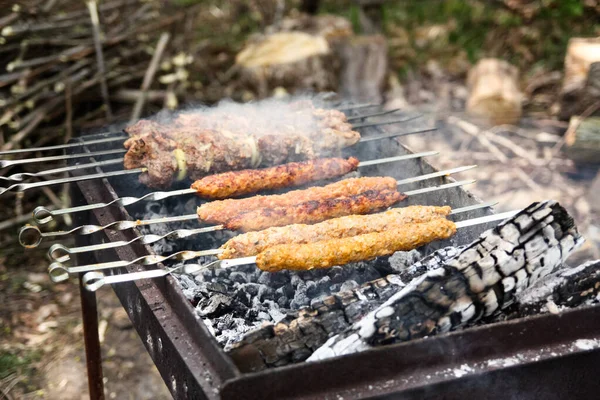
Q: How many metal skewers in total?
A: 9